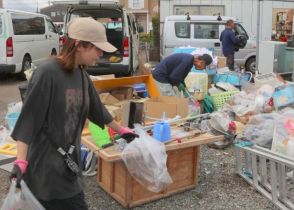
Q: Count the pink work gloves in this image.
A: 2